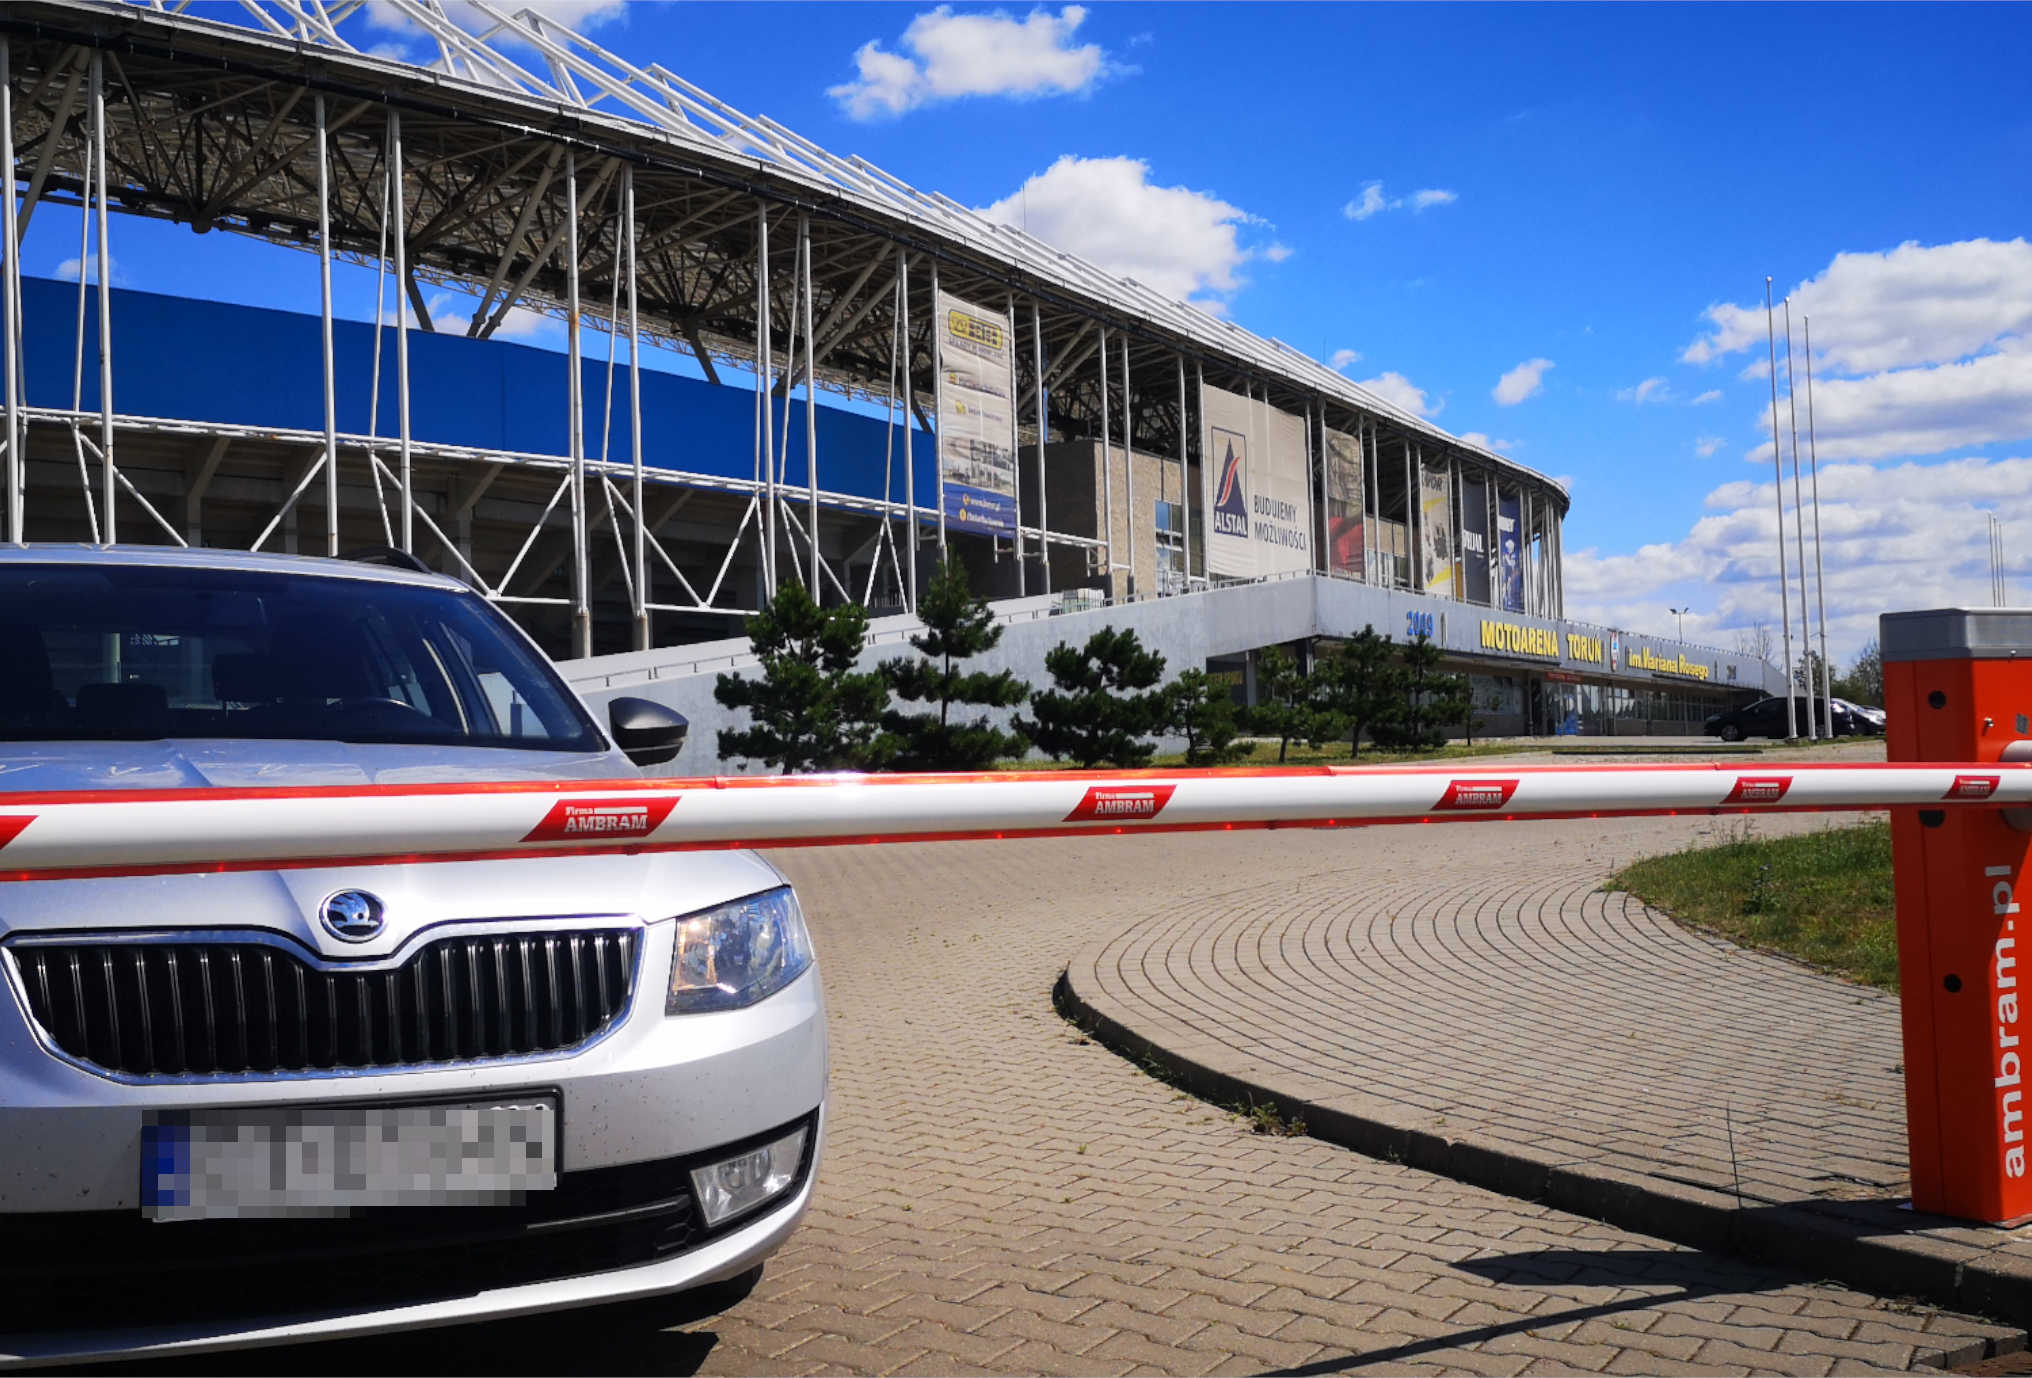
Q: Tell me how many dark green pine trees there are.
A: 7